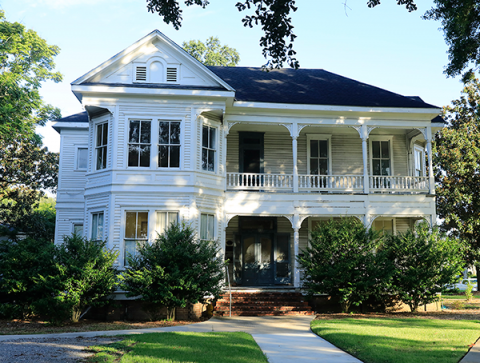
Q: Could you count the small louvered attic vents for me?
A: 2